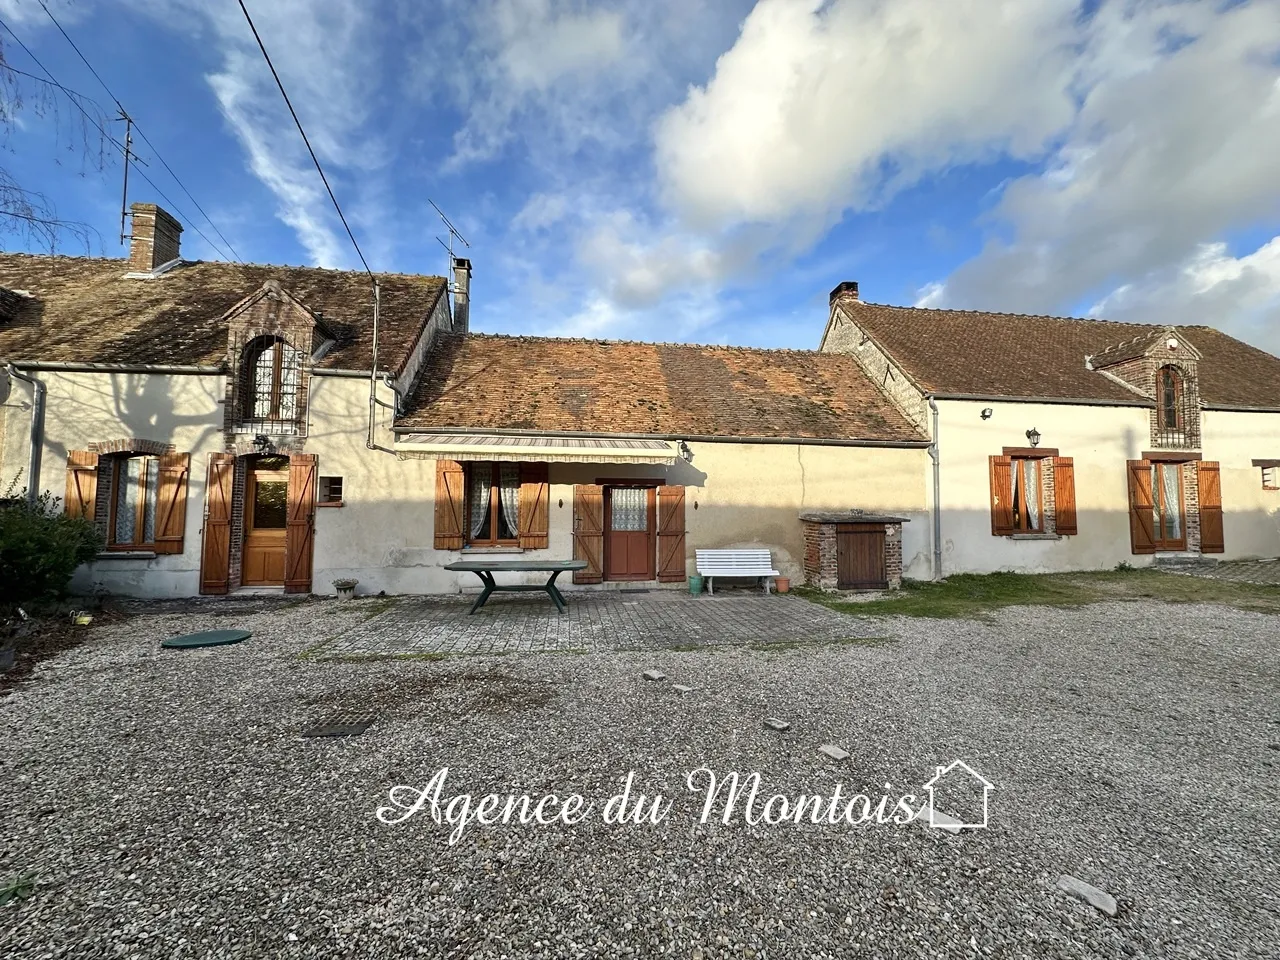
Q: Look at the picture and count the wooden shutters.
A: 12